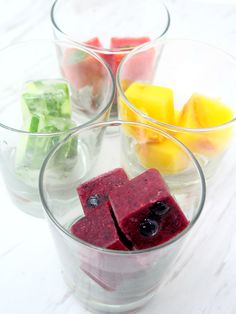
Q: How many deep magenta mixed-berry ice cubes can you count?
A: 3